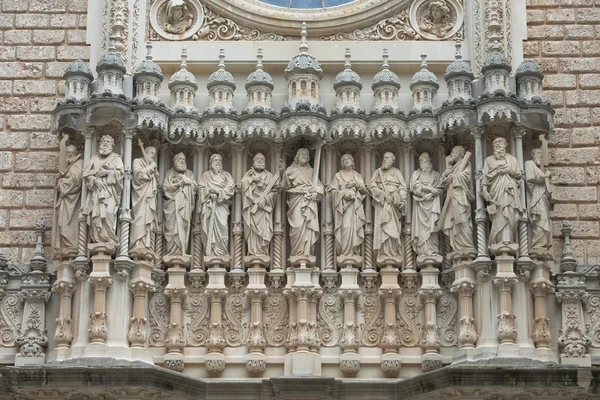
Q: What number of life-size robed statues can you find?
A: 13